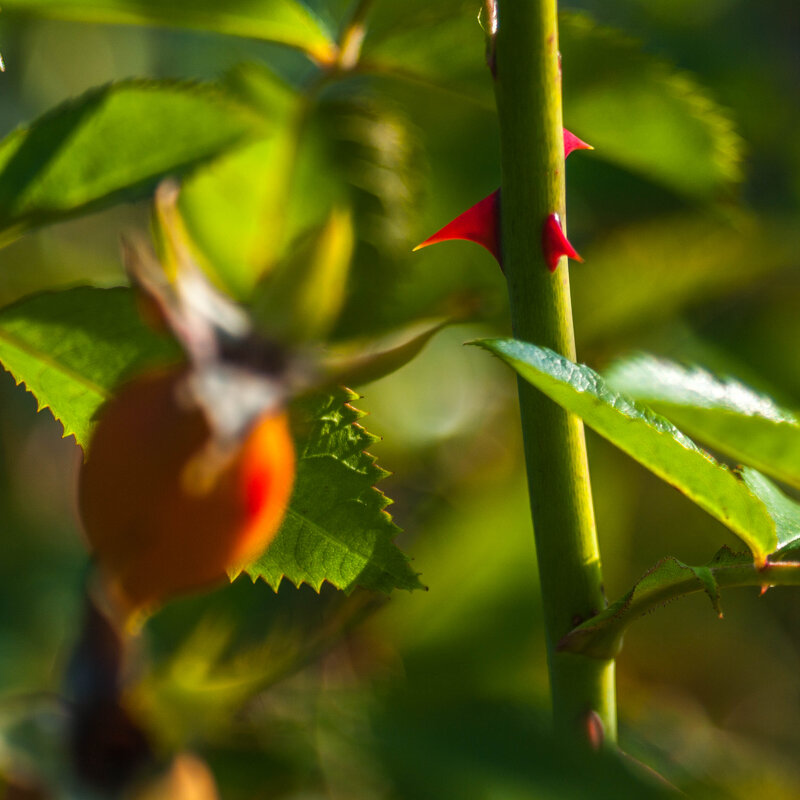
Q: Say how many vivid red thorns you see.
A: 3